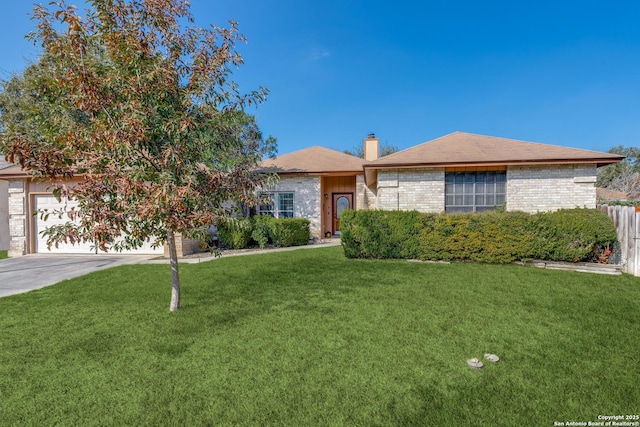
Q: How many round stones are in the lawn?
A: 2